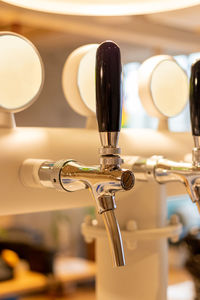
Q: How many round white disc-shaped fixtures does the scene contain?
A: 3